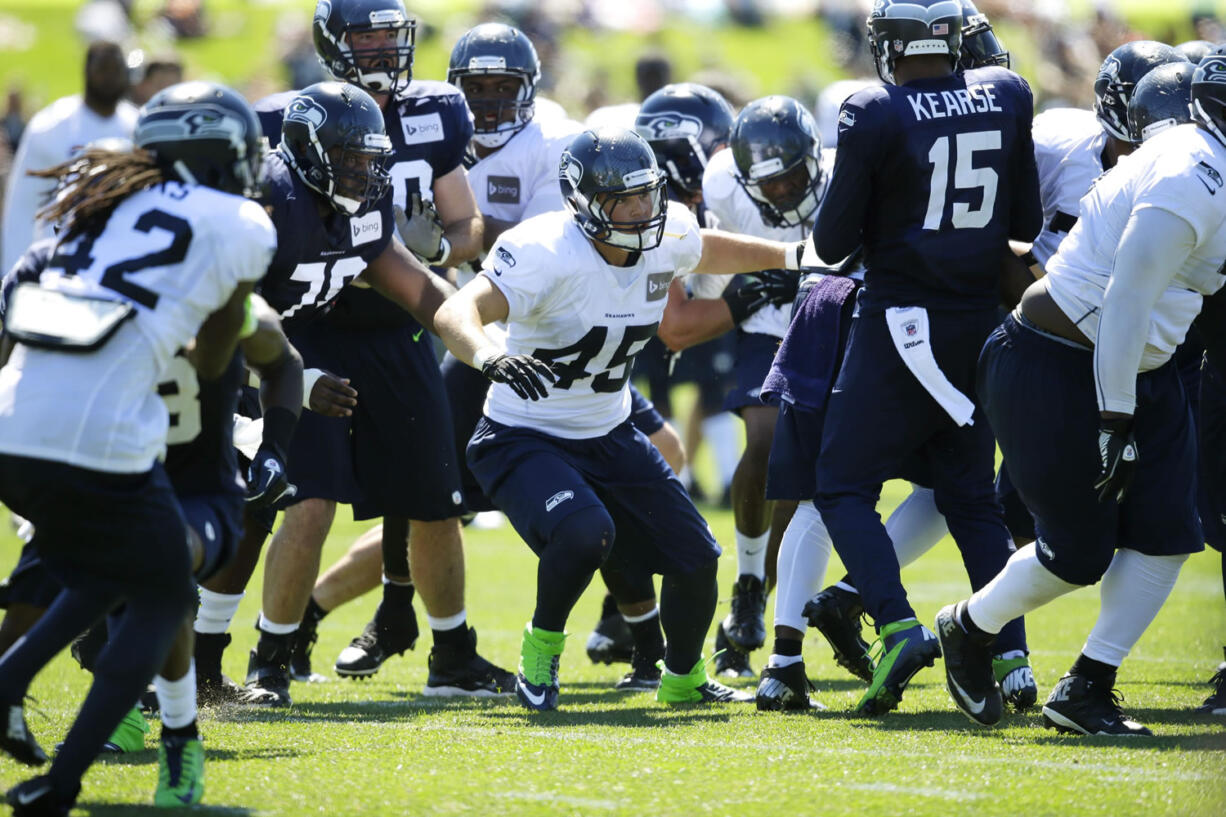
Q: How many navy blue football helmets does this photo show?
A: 13